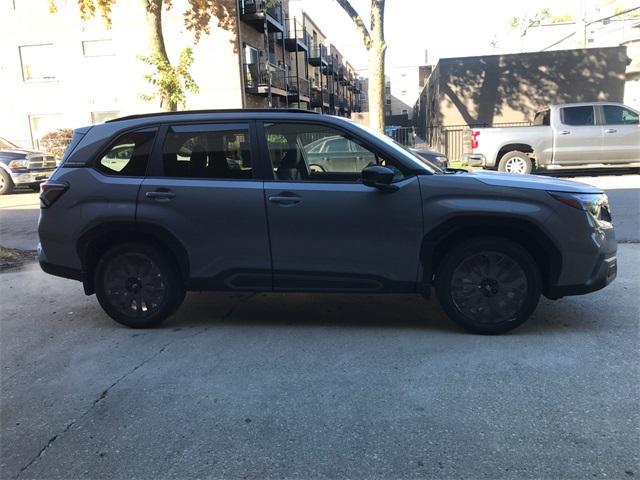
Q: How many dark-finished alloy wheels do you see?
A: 2